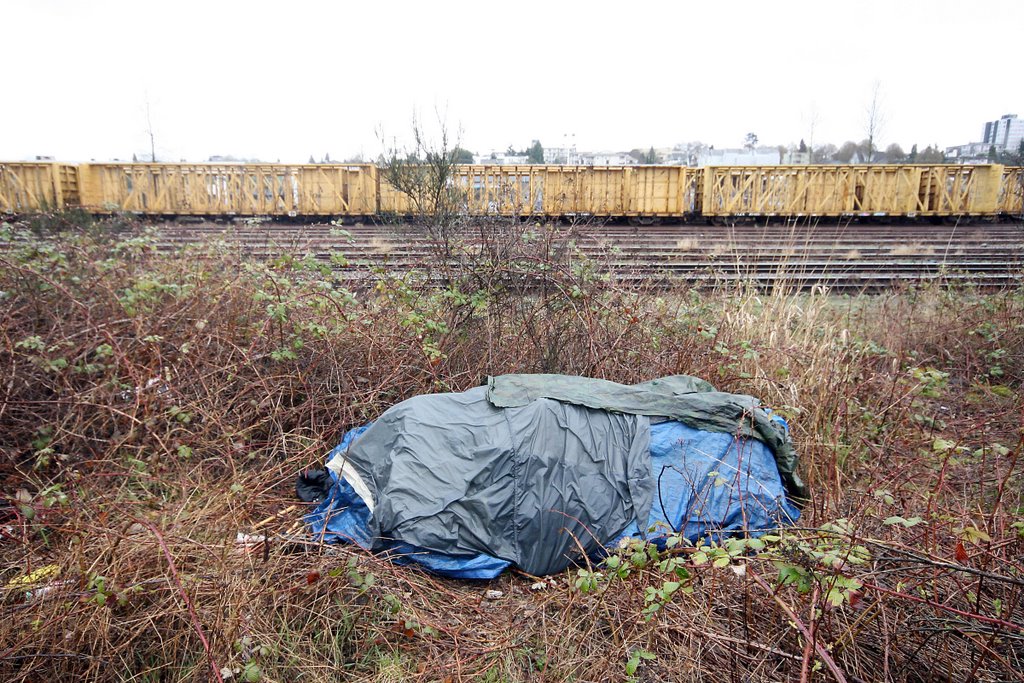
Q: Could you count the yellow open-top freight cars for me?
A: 5